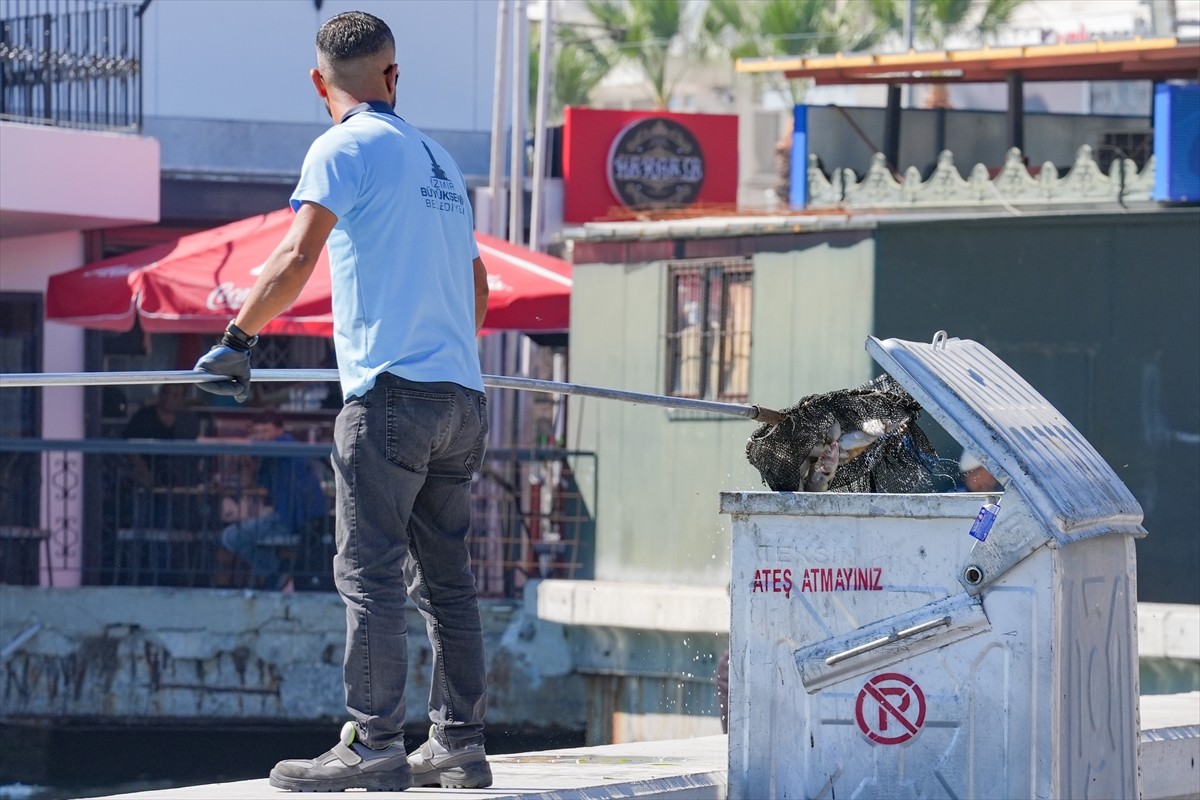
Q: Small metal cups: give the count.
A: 0